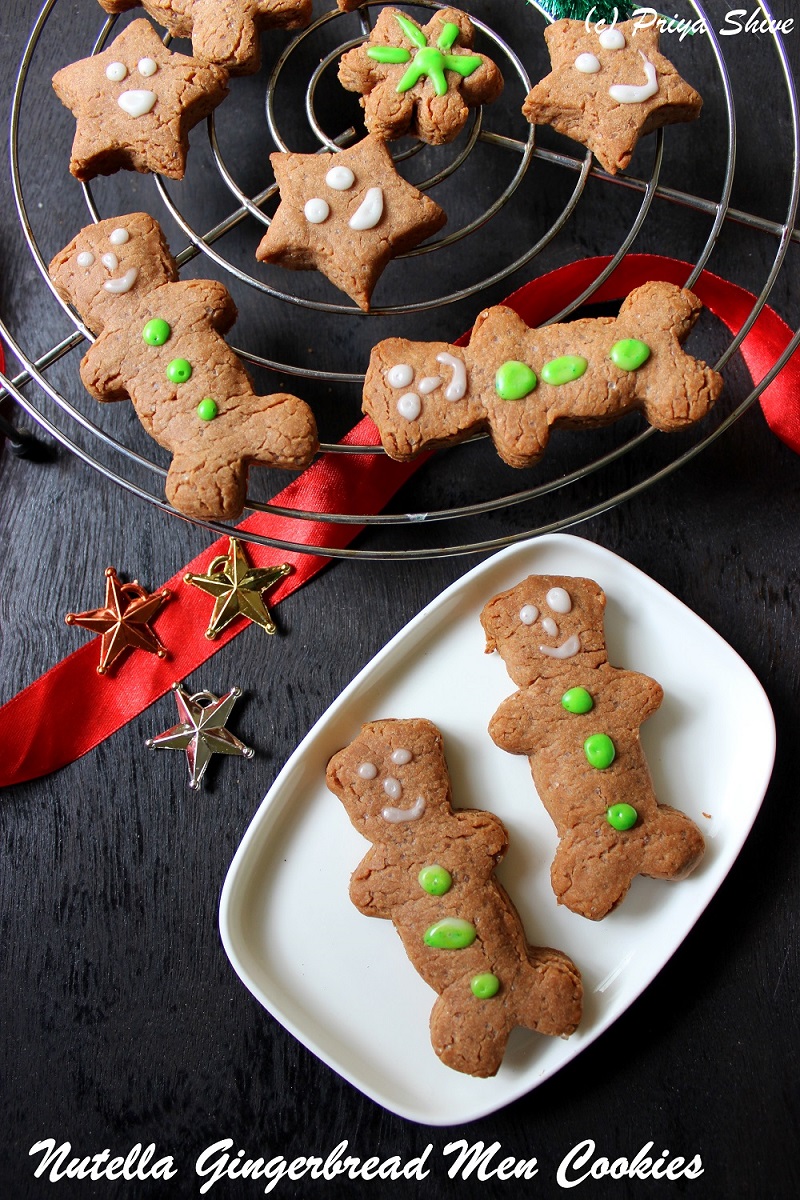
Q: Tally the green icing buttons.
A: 12